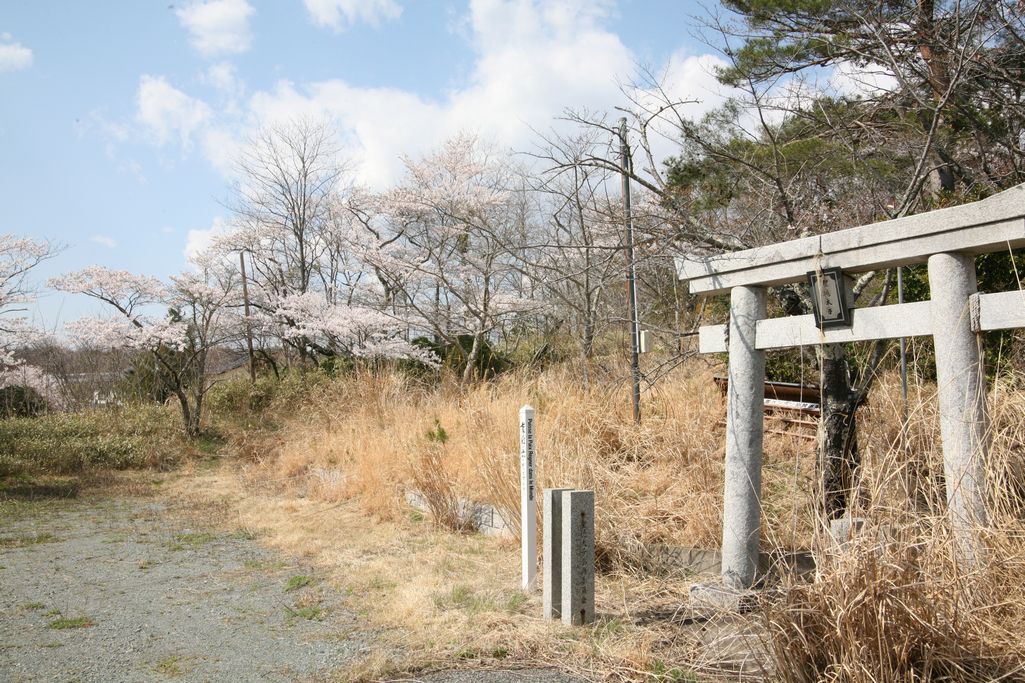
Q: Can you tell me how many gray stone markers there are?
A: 2